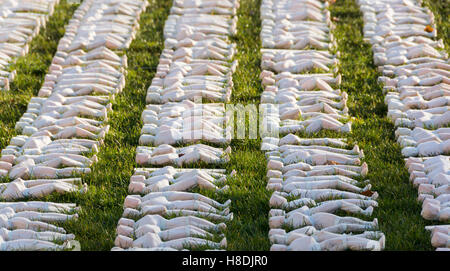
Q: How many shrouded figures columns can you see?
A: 5